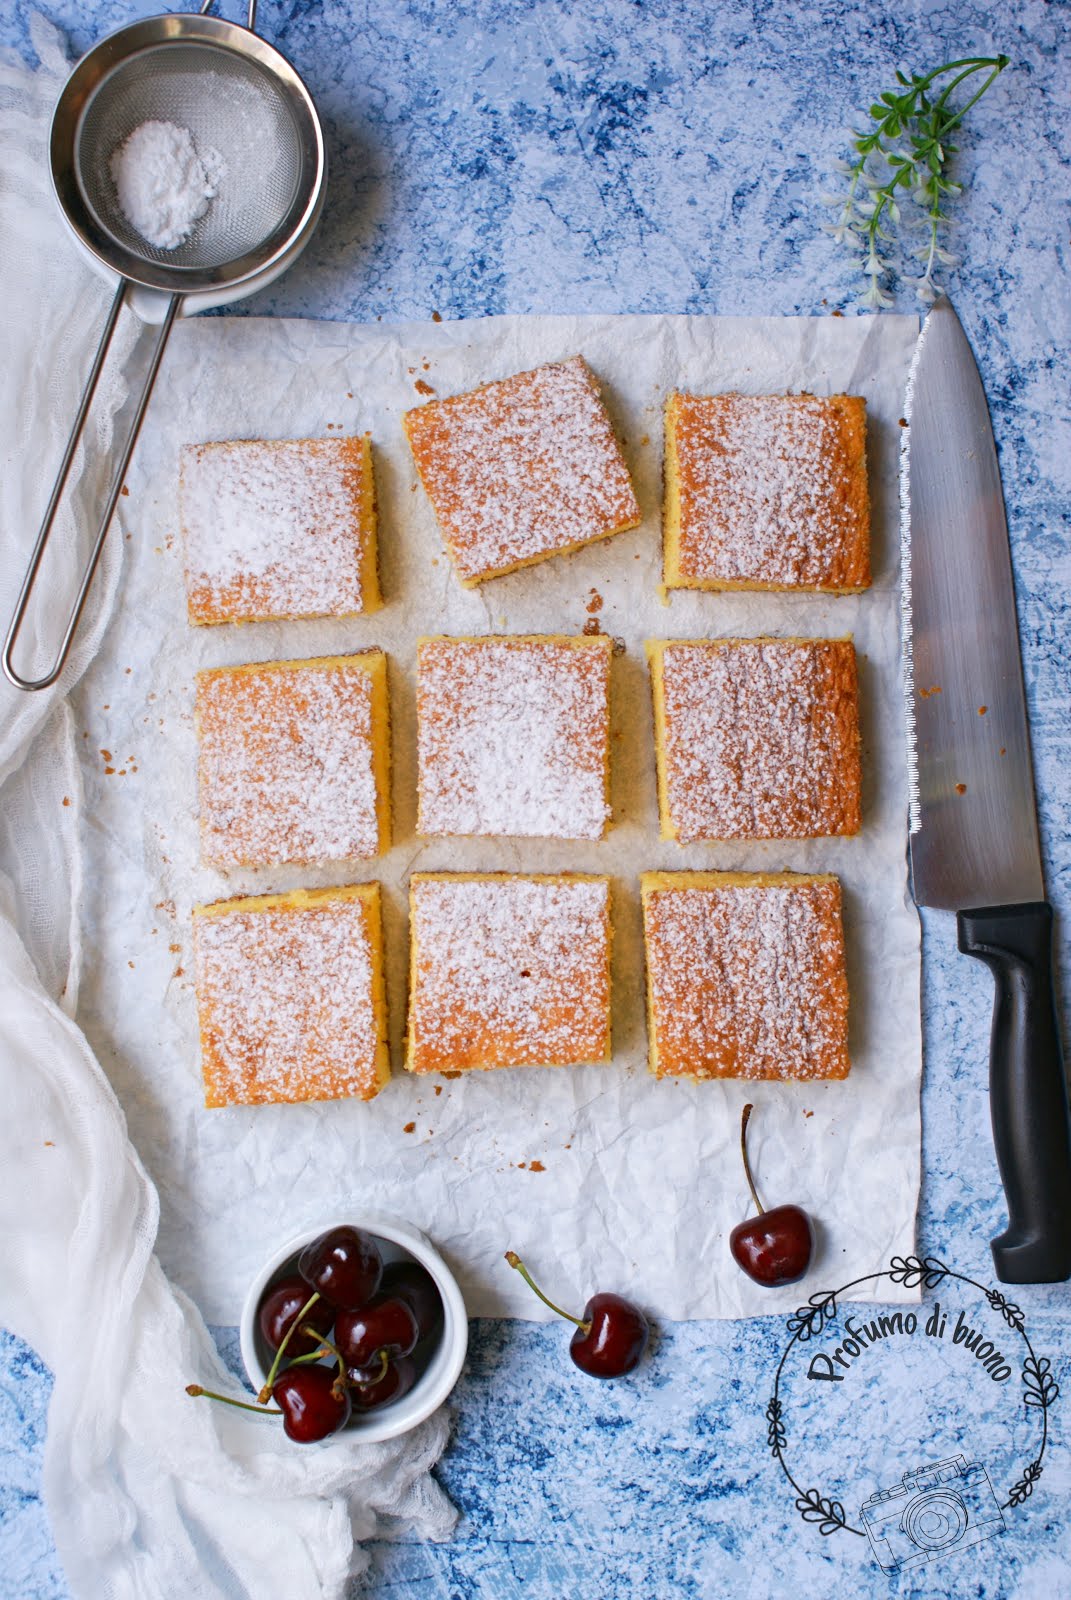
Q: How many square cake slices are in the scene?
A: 9